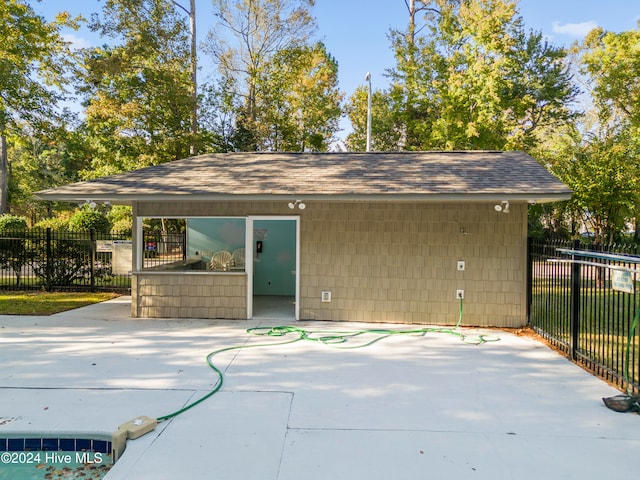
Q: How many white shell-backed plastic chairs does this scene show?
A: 2